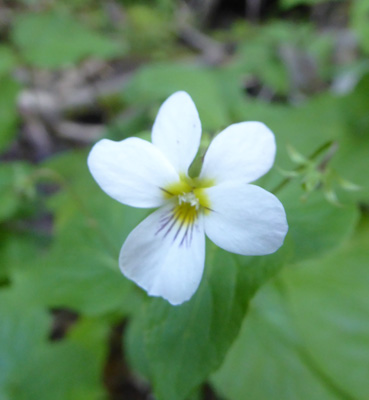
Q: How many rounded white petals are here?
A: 5